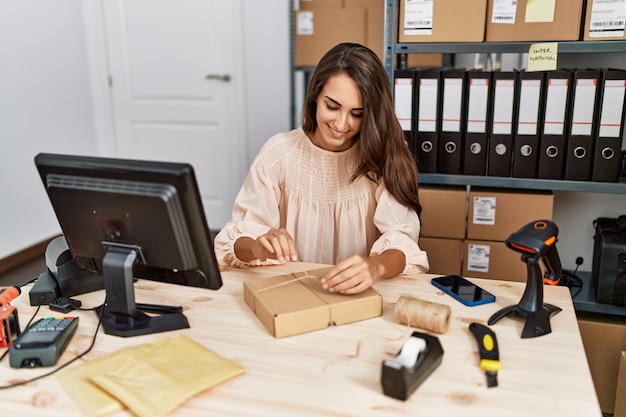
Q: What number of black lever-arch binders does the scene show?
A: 9